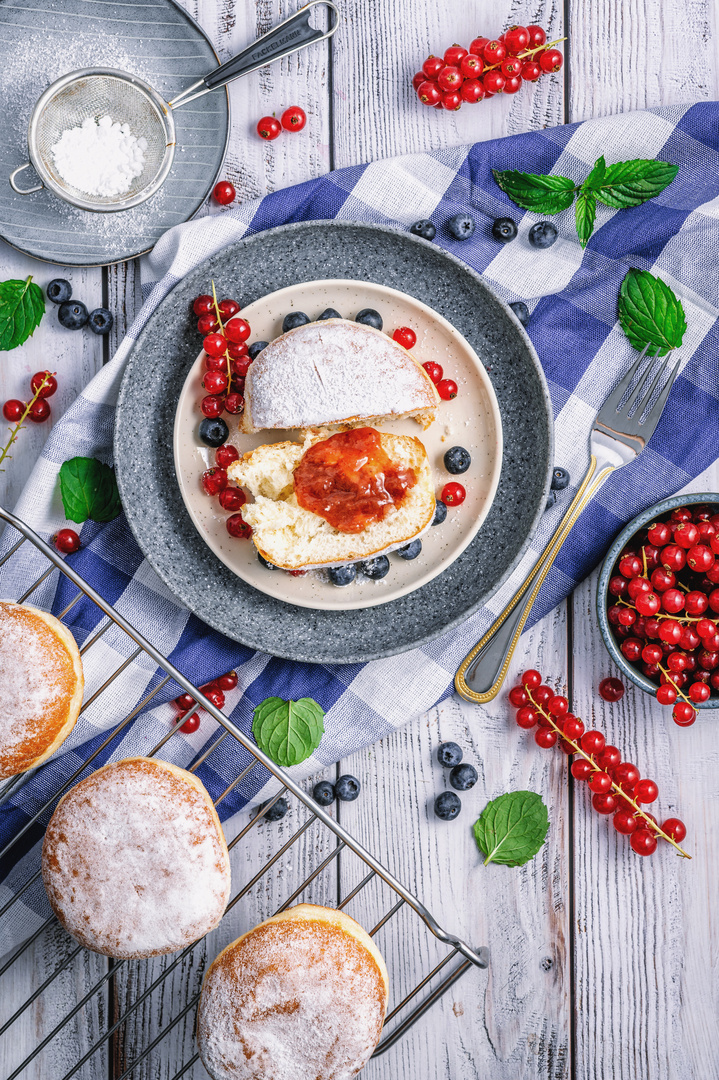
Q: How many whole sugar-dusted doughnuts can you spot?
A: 3